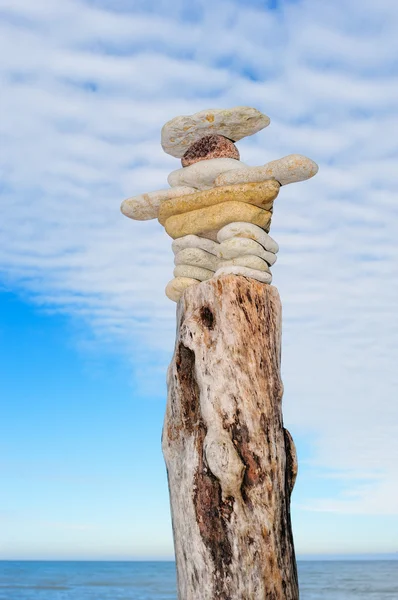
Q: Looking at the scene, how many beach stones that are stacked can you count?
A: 15